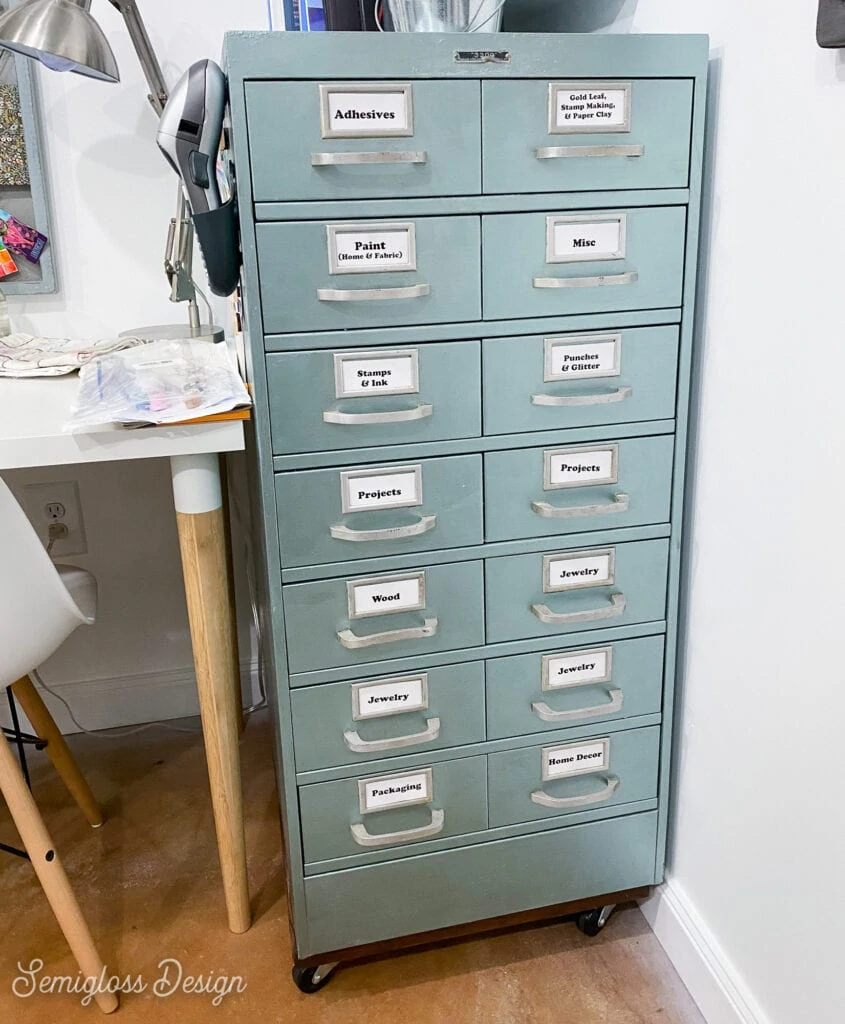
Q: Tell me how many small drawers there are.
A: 14